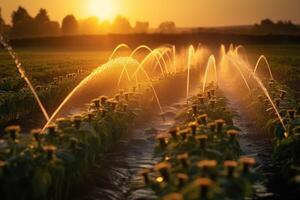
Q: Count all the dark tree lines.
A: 1